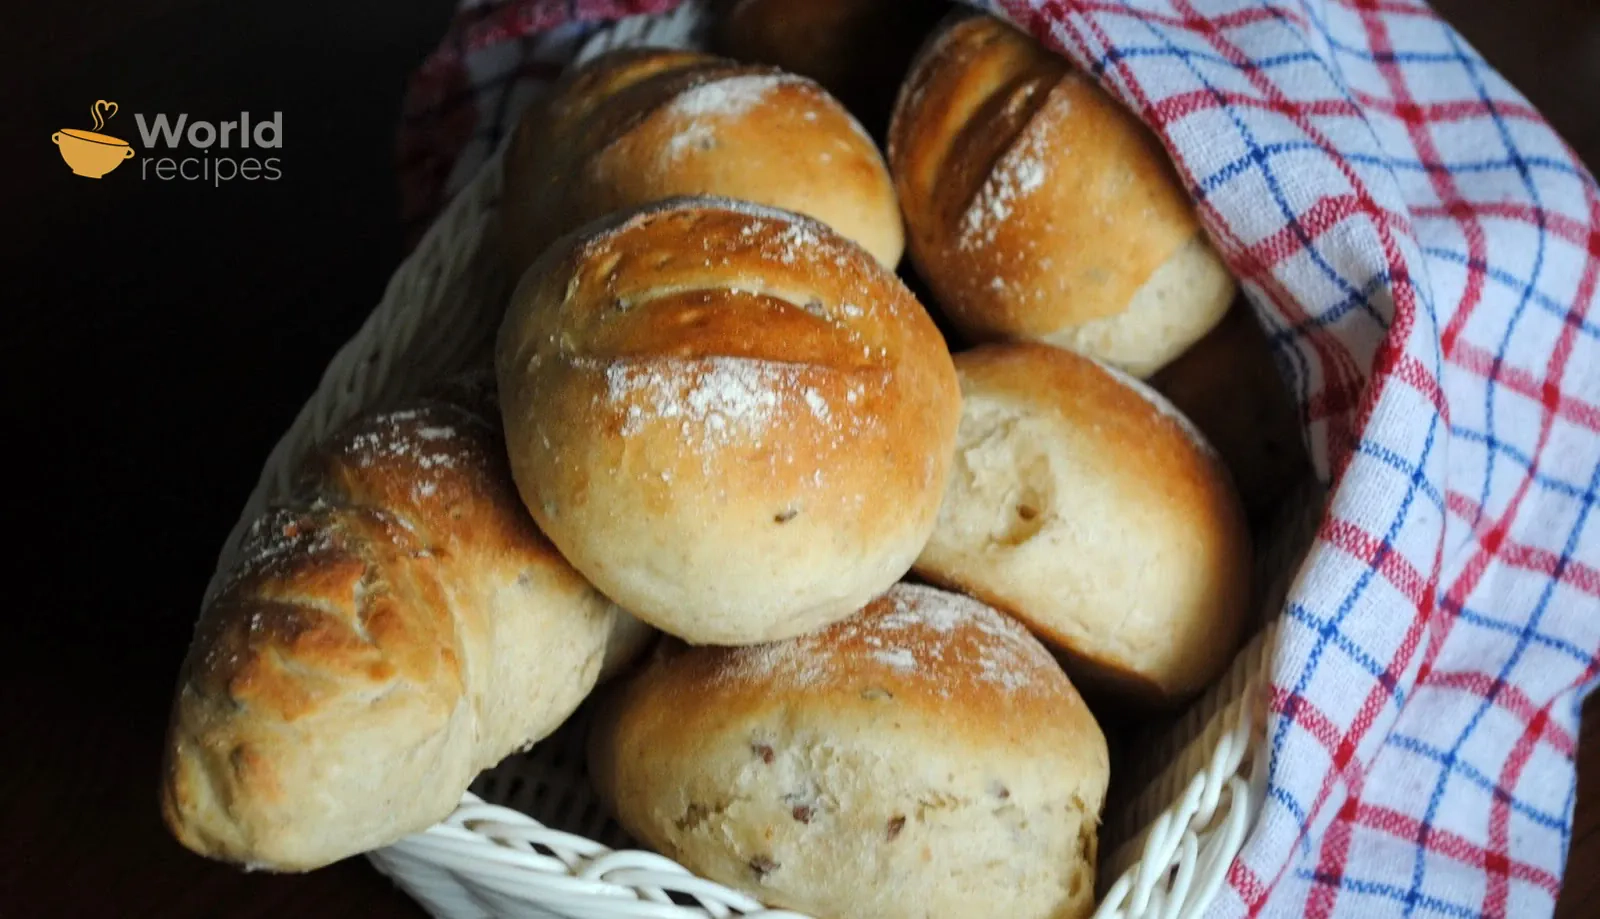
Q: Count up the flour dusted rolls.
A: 6